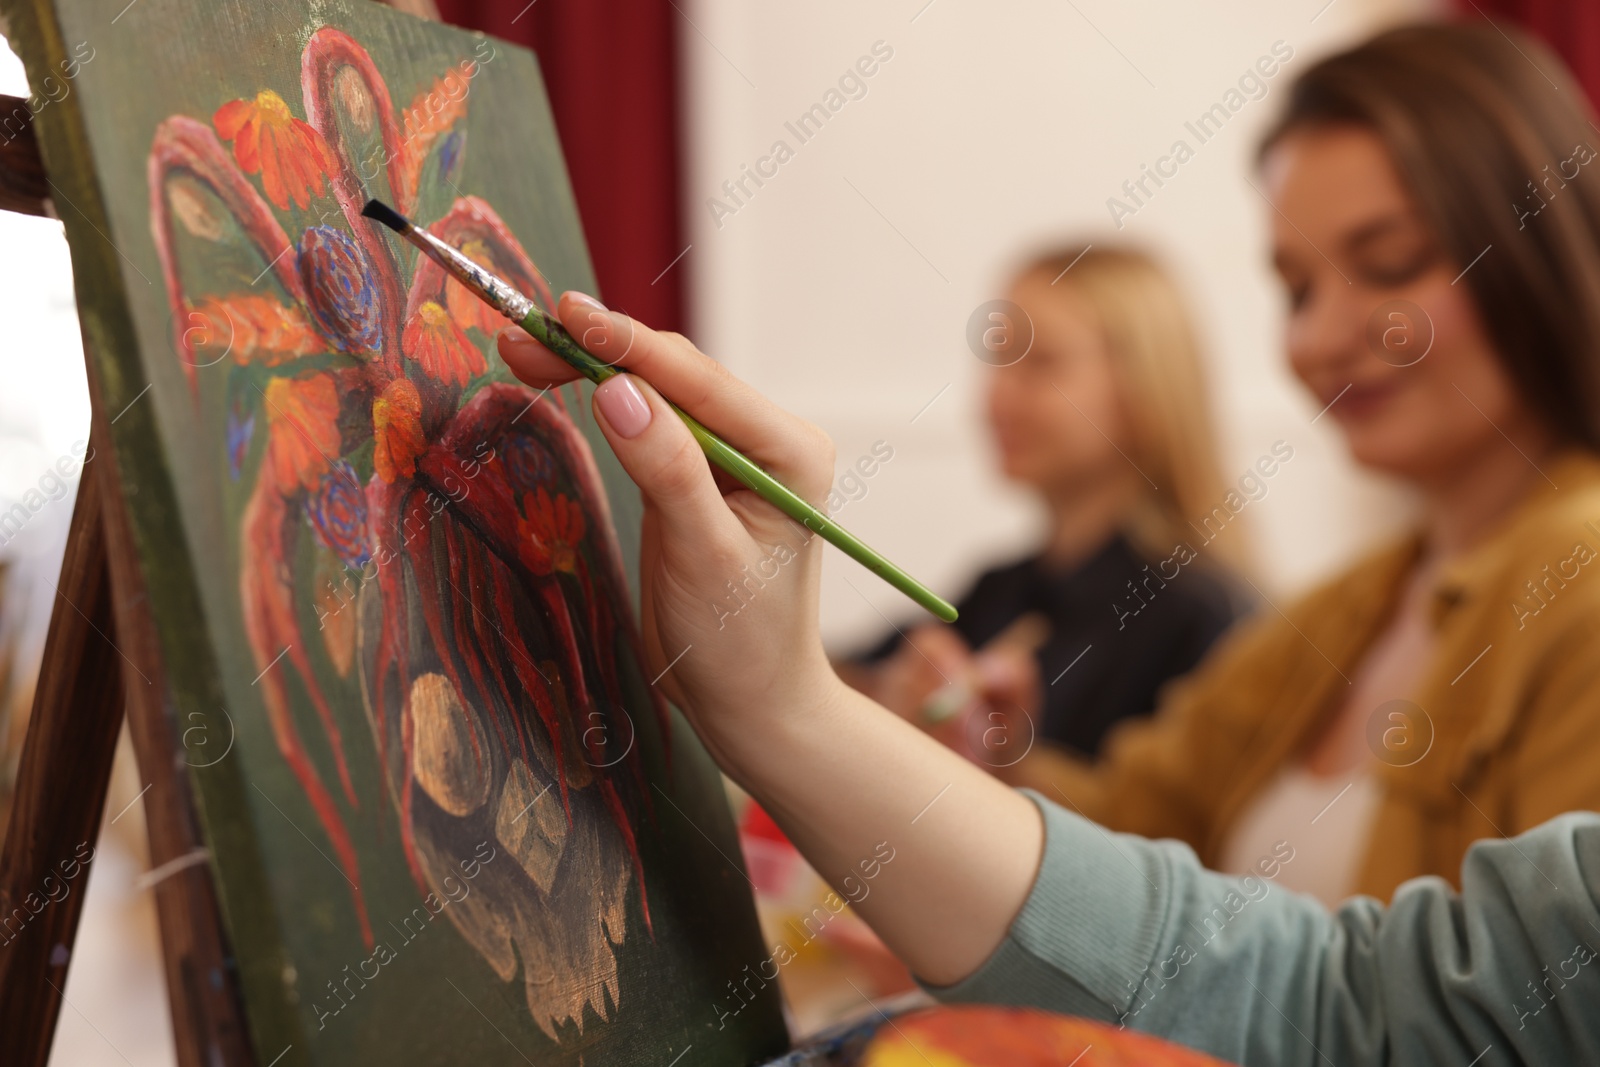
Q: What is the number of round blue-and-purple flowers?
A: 3